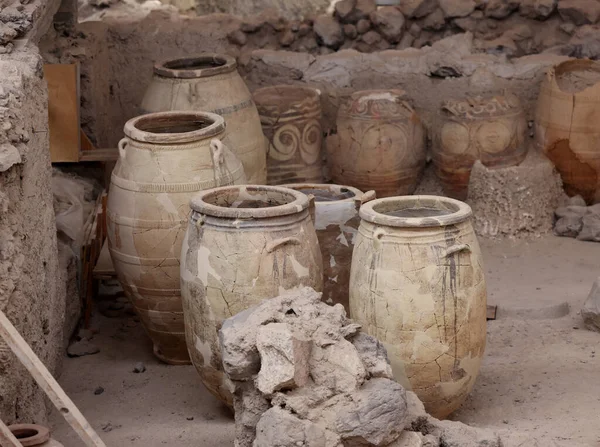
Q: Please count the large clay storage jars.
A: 9